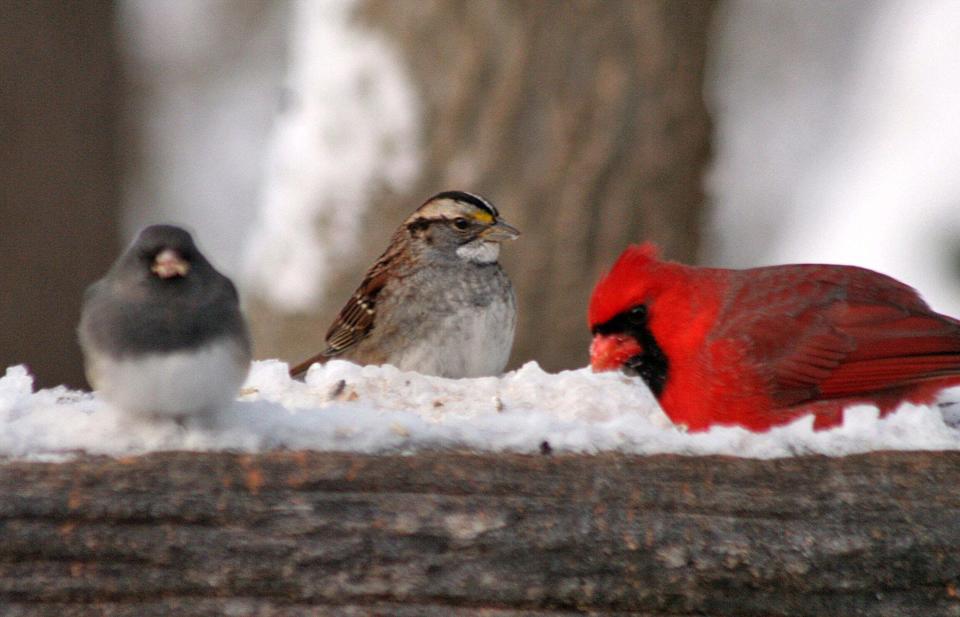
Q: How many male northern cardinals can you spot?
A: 1